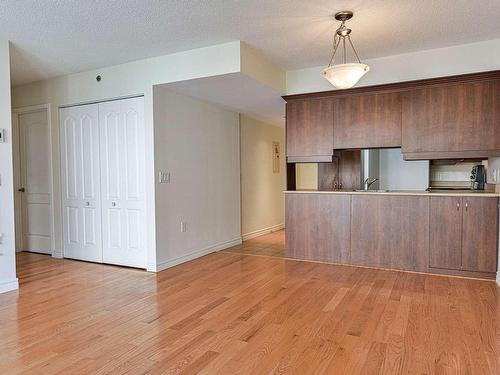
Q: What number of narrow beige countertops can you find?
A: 1